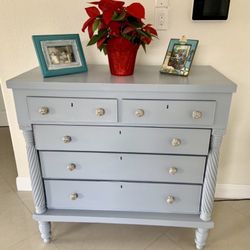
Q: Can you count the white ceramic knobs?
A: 10